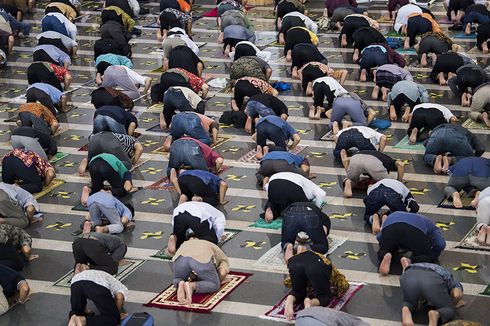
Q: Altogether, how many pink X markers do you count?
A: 0